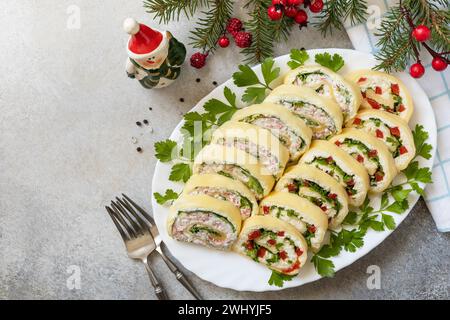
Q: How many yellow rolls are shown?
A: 14